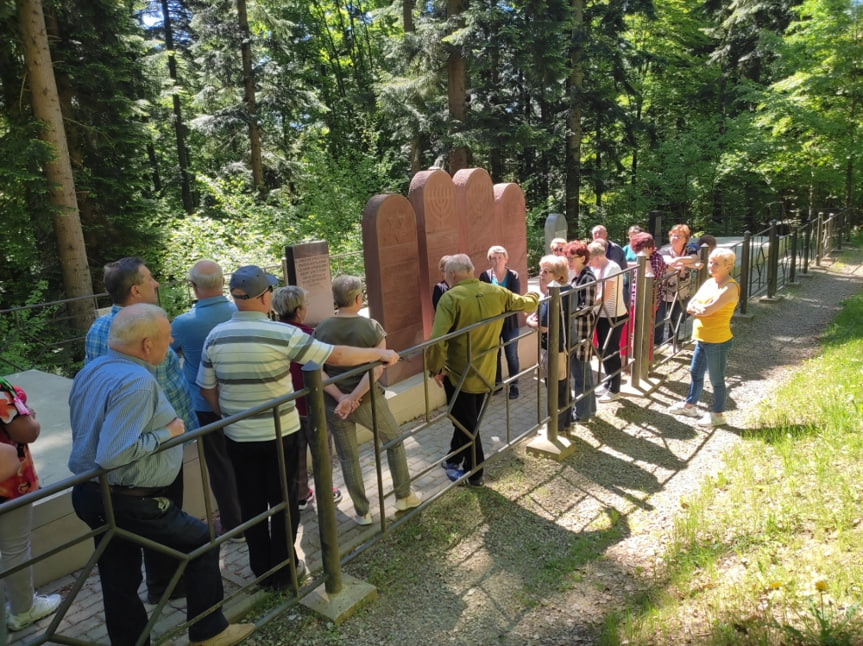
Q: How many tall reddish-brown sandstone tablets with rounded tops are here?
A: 4